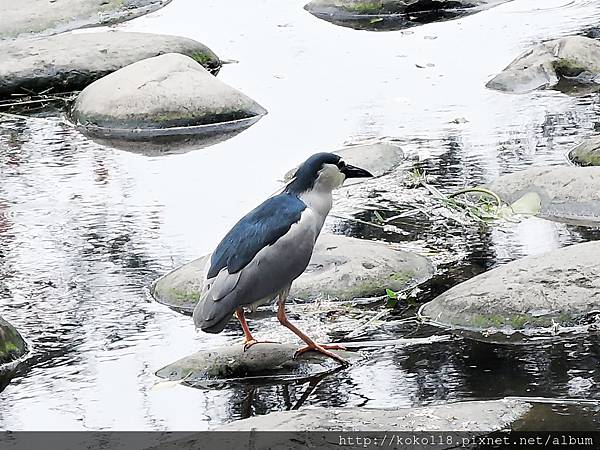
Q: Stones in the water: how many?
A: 13